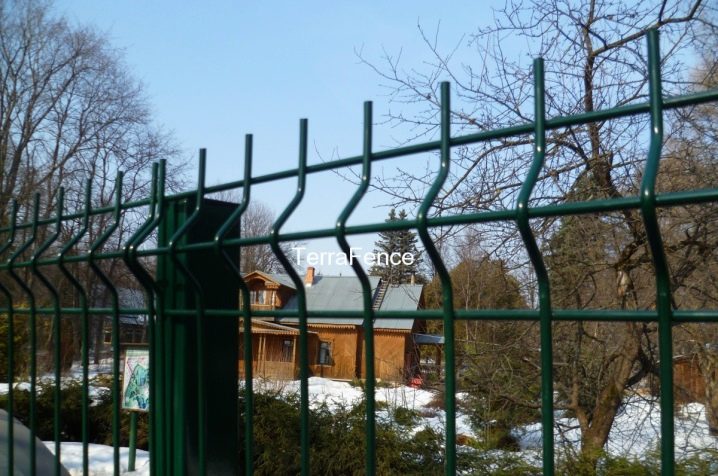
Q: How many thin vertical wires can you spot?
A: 14